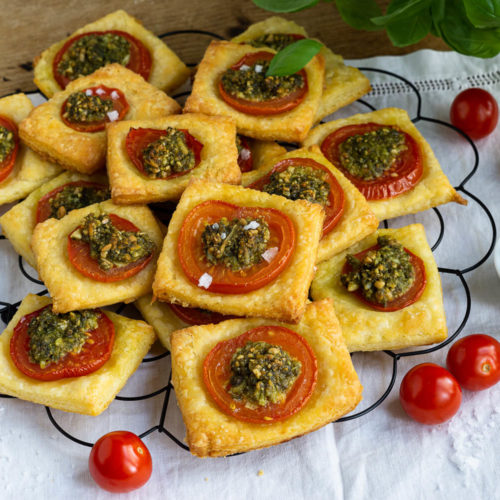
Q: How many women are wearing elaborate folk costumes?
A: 0